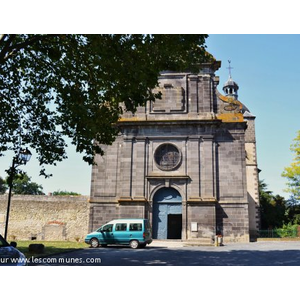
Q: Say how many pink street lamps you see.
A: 0